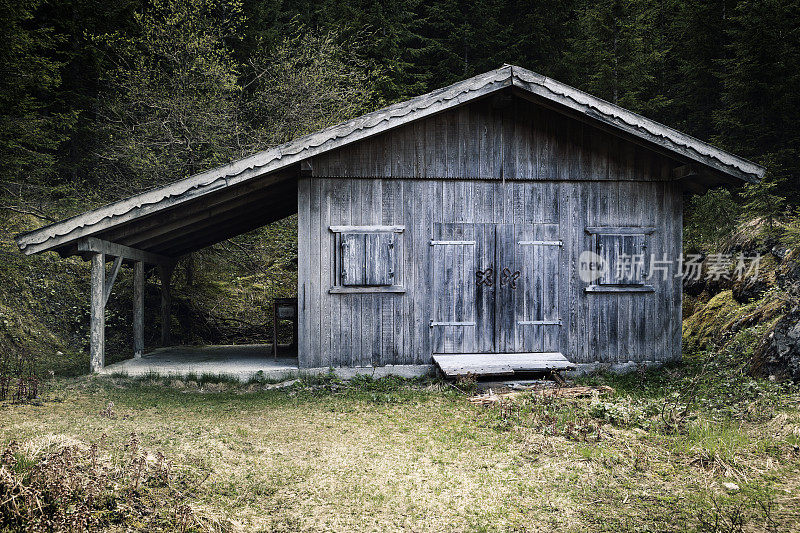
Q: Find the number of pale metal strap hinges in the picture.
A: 4